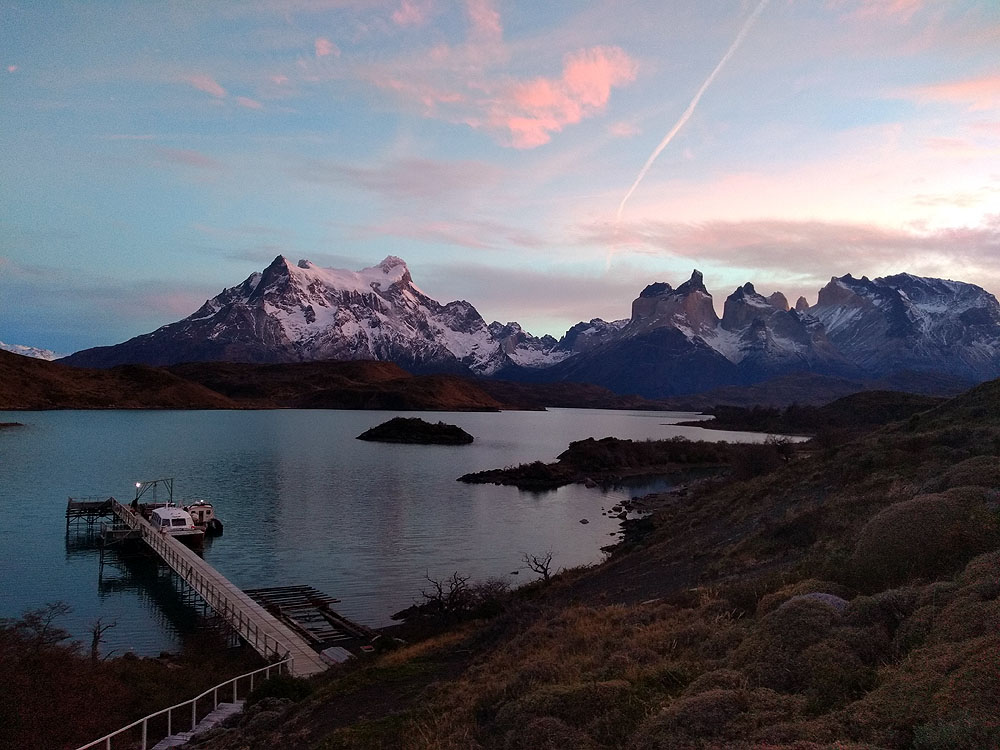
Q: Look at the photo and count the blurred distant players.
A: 0